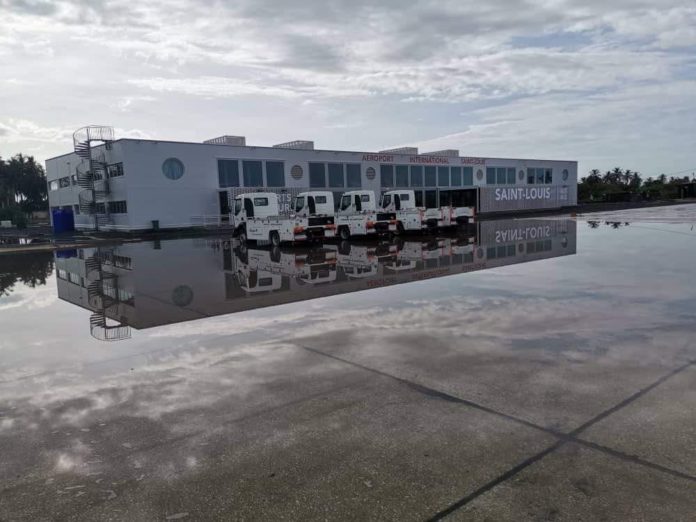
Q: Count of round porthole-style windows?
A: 6